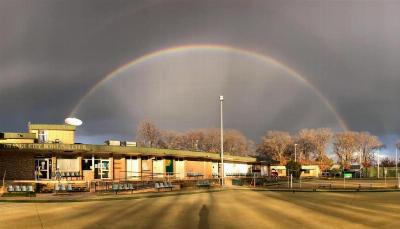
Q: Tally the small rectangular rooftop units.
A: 2